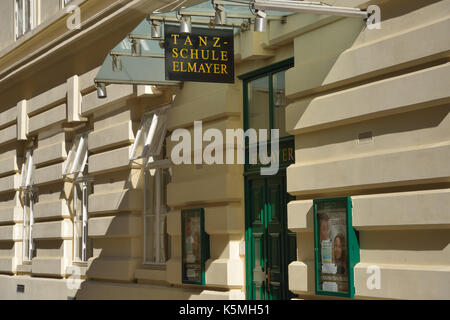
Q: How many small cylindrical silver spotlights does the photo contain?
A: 7